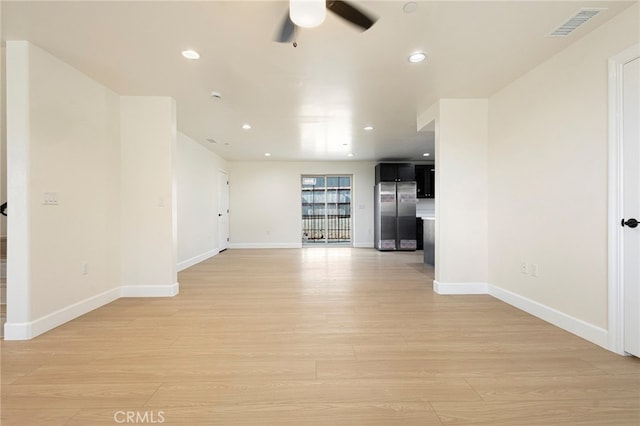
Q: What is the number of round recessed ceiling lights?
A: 7